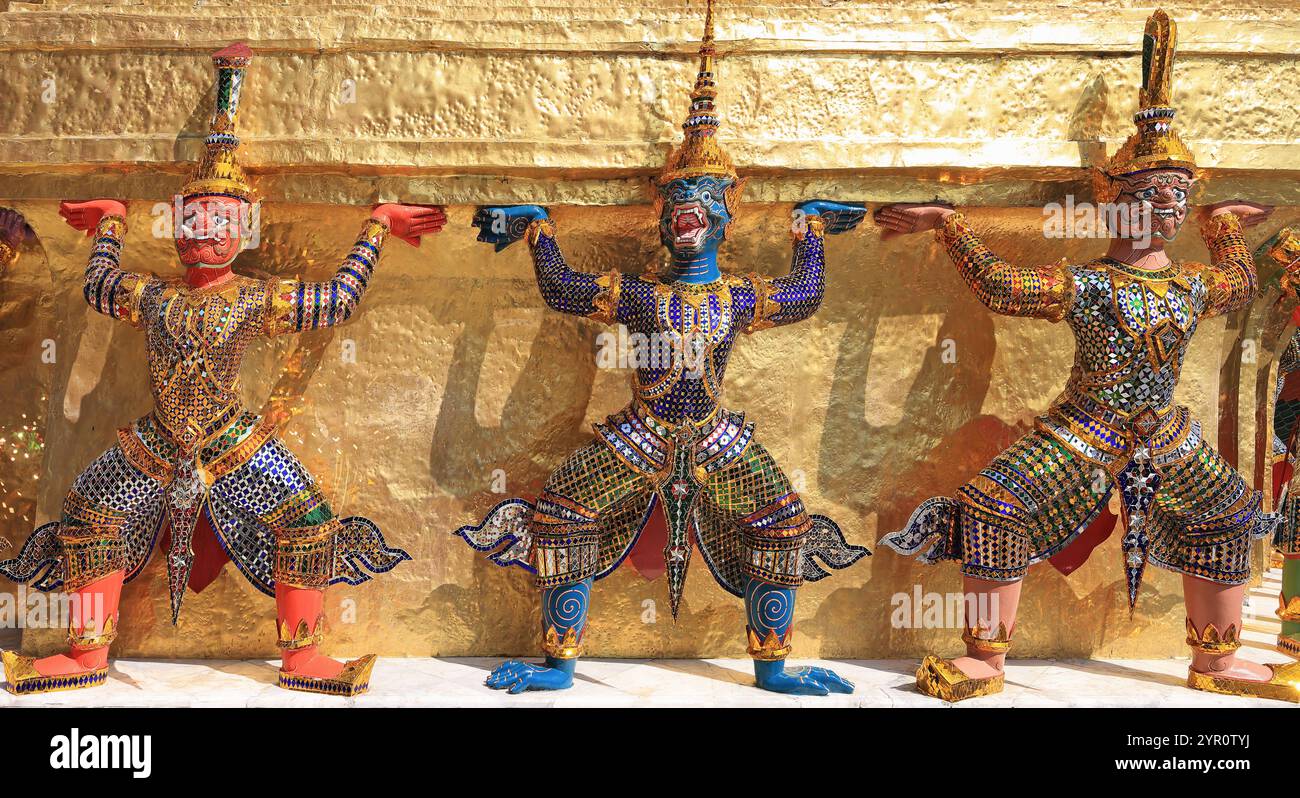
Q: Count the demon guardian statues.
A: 3